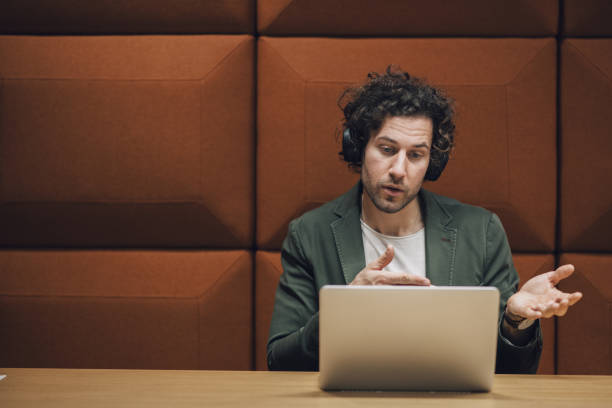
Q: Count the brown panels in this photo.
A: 9